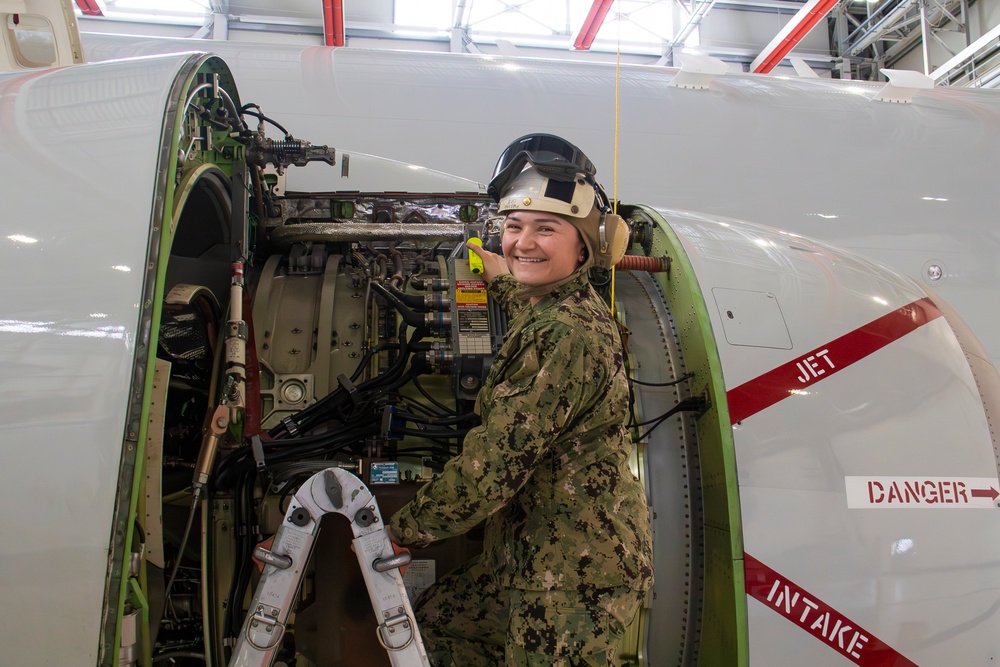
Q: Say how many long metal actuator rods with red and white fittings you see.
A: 1